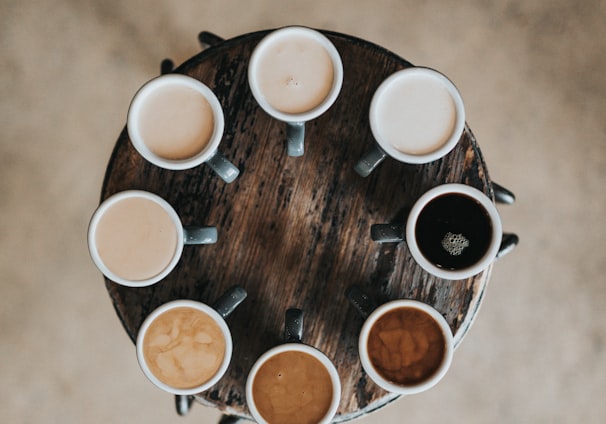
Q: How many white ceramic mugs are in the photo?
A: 8